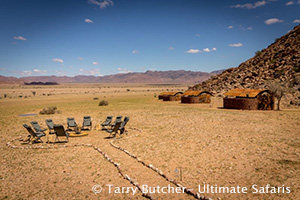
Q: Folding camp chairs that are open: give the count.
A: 10